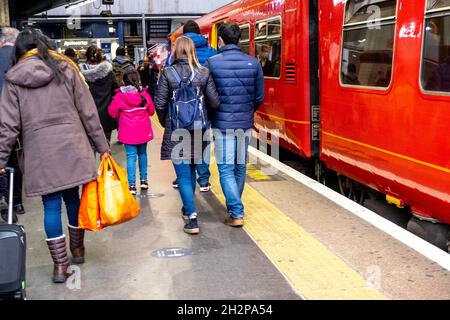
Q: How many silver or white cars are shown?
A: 0